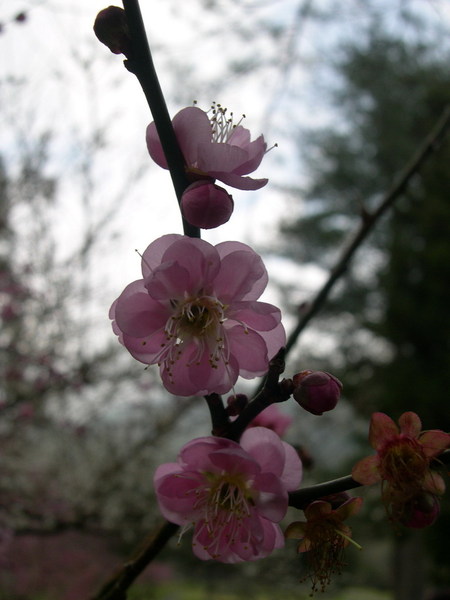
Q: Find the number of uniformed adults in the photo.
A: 0